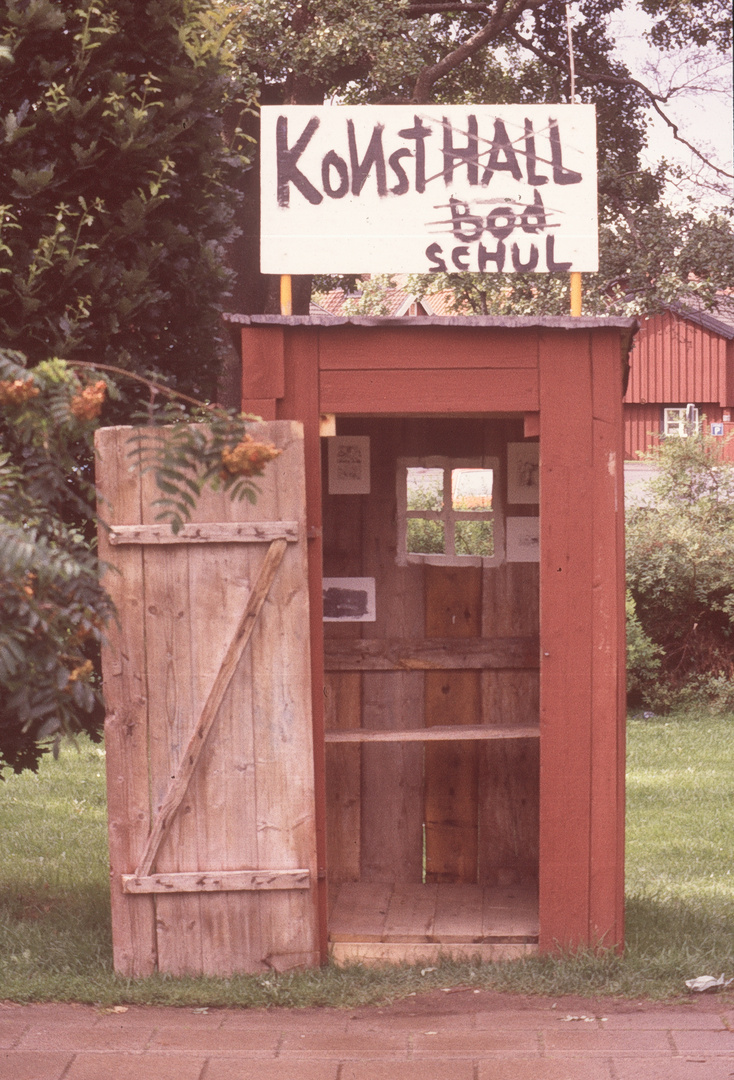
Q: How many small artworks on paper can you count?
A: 4